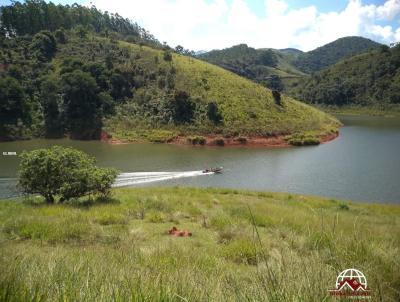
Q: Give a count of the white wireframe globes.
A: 1